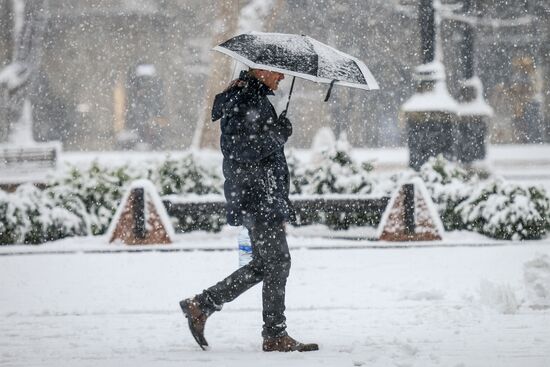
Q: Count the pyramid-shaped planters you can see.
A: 2